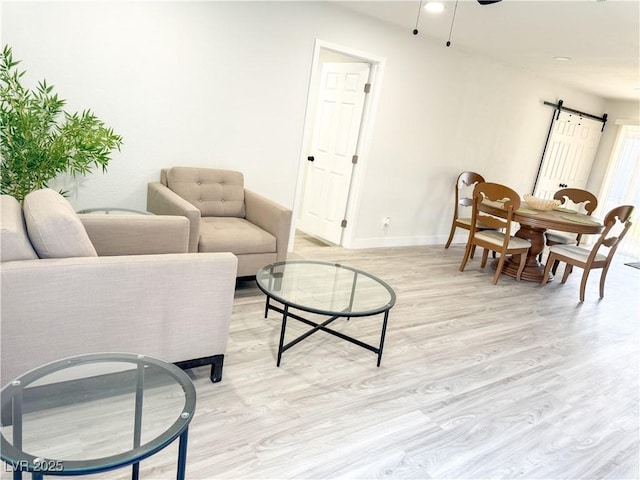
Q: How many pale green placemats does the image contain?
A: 4